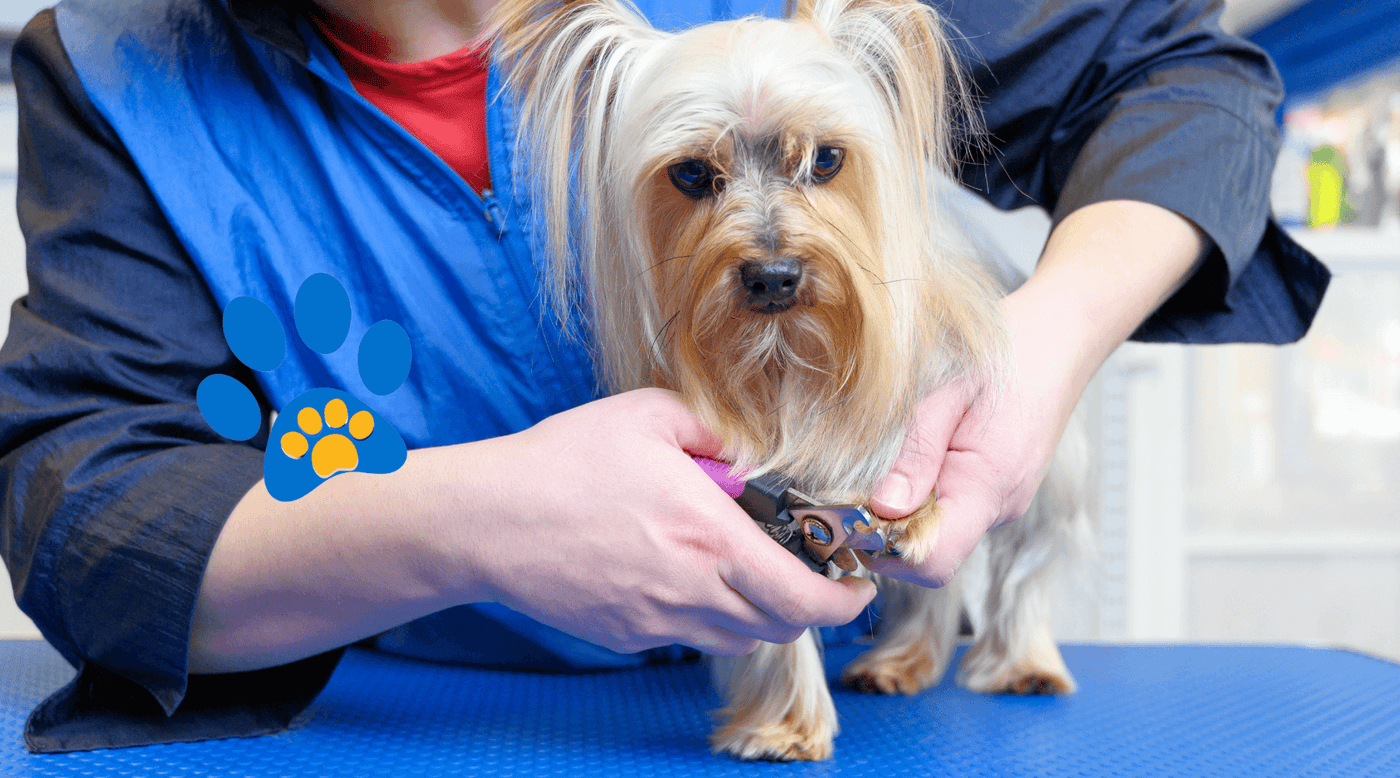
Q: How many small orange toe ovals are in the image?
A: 4